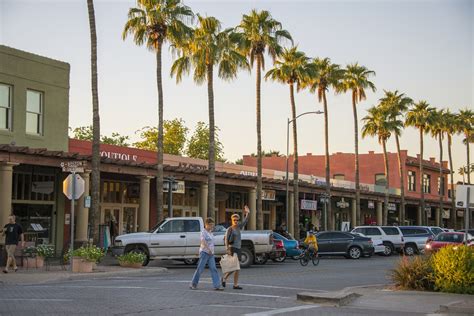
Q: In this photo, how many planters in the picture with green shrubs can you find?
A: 3